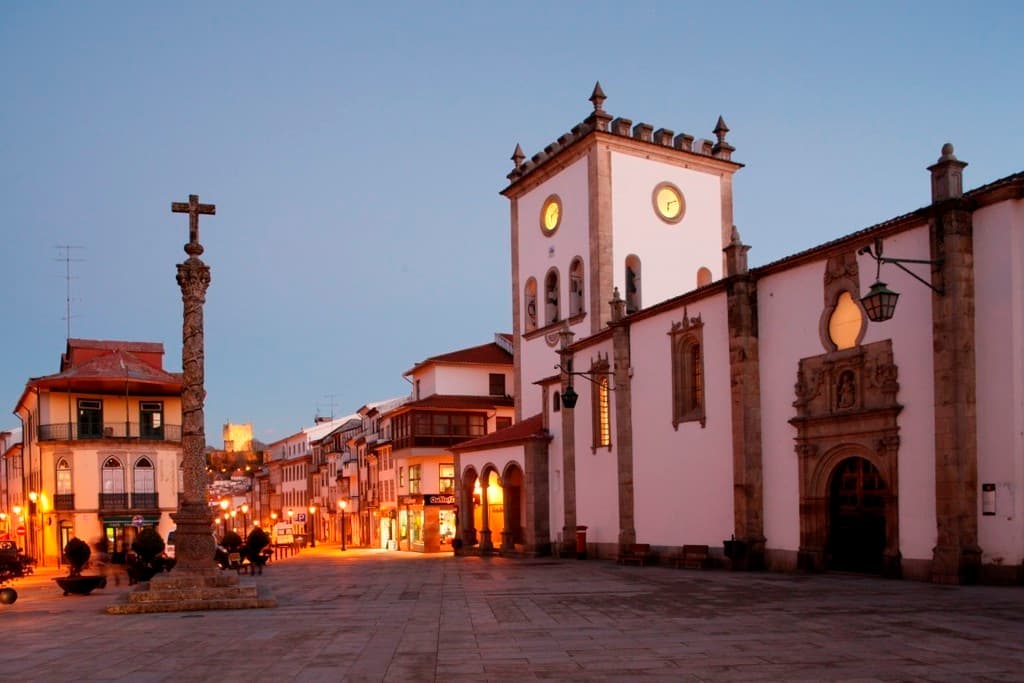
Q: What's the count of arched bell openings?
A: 5